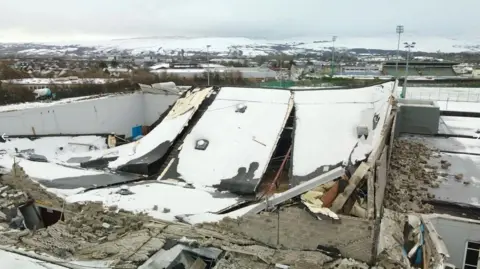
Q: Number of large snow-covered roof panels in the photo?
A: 3